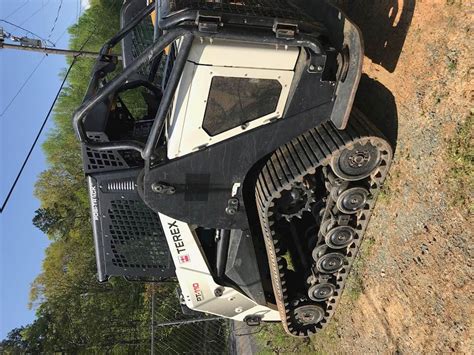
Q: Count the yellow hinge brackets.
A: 0